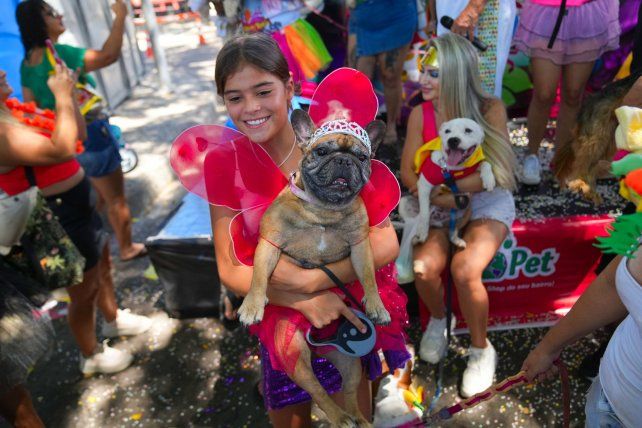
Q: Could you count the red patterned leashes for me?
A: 1